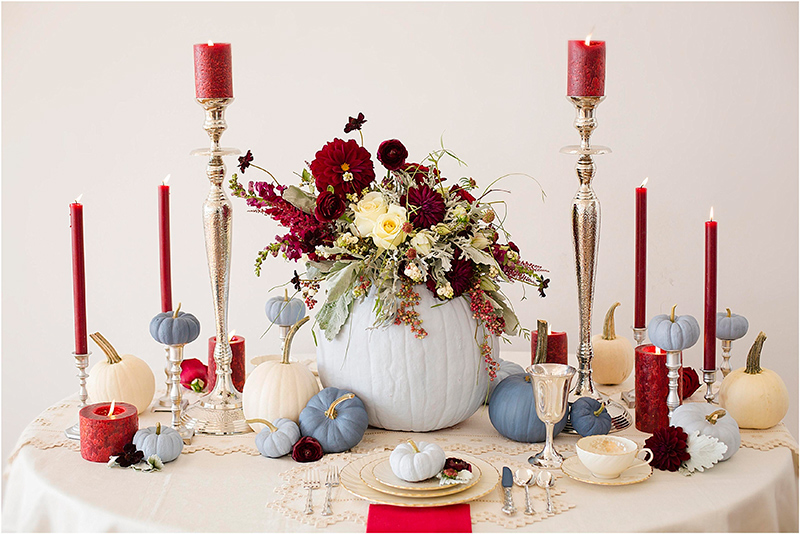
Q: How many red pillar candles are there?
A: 6